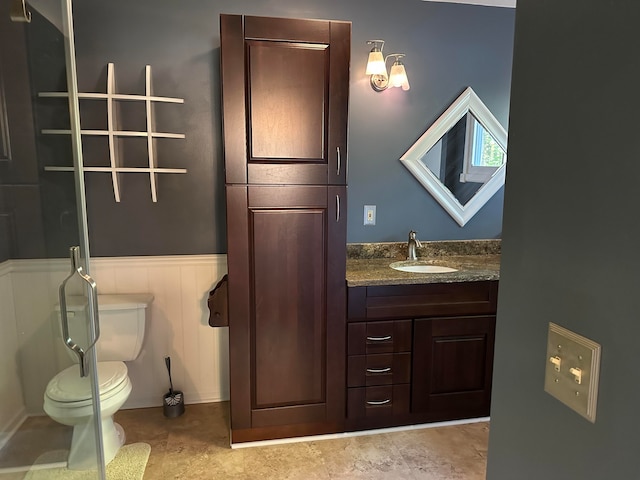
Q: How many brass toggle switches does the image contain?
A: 2